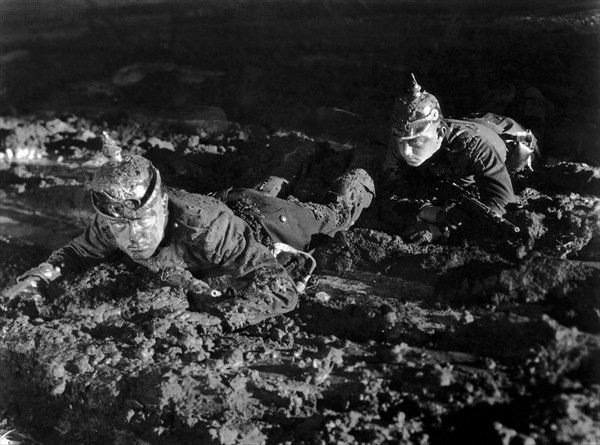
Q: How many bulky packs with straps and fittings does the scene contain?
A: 1